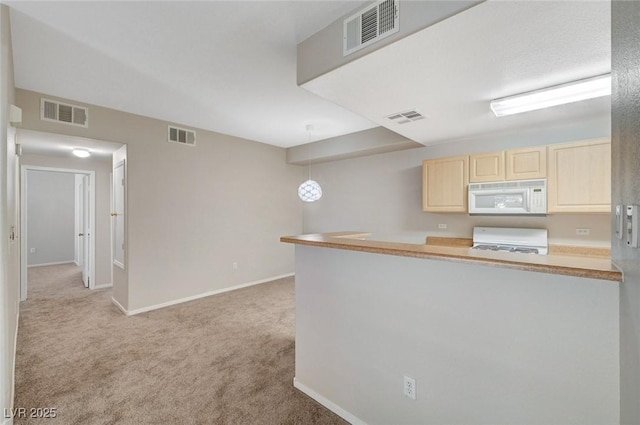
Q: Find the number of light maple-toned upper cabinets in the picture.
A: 4